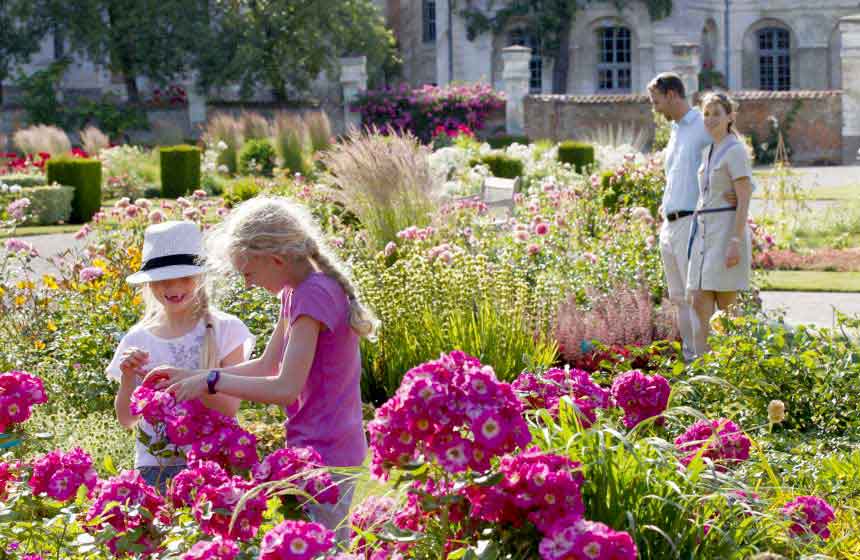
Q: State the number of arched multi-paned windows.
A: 3